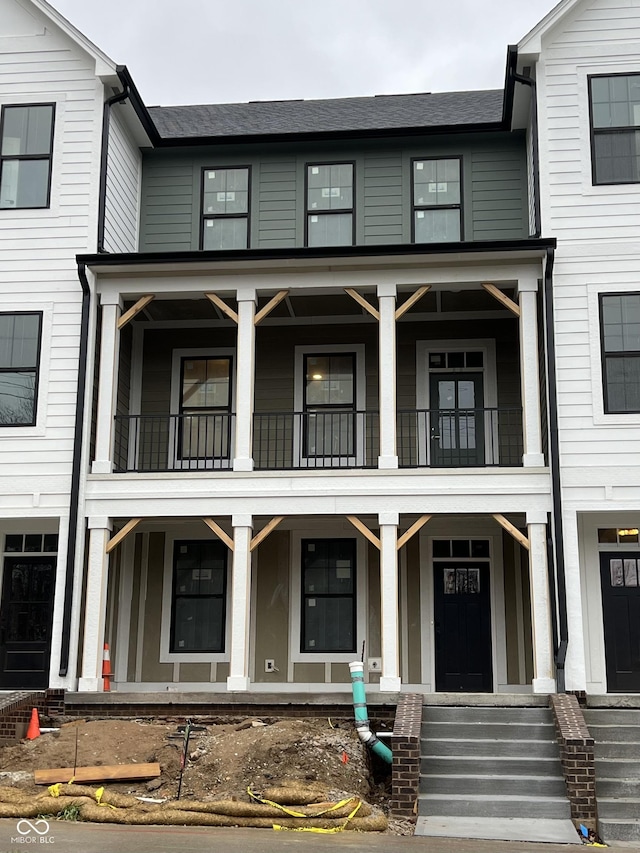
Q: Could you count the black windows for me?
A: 11